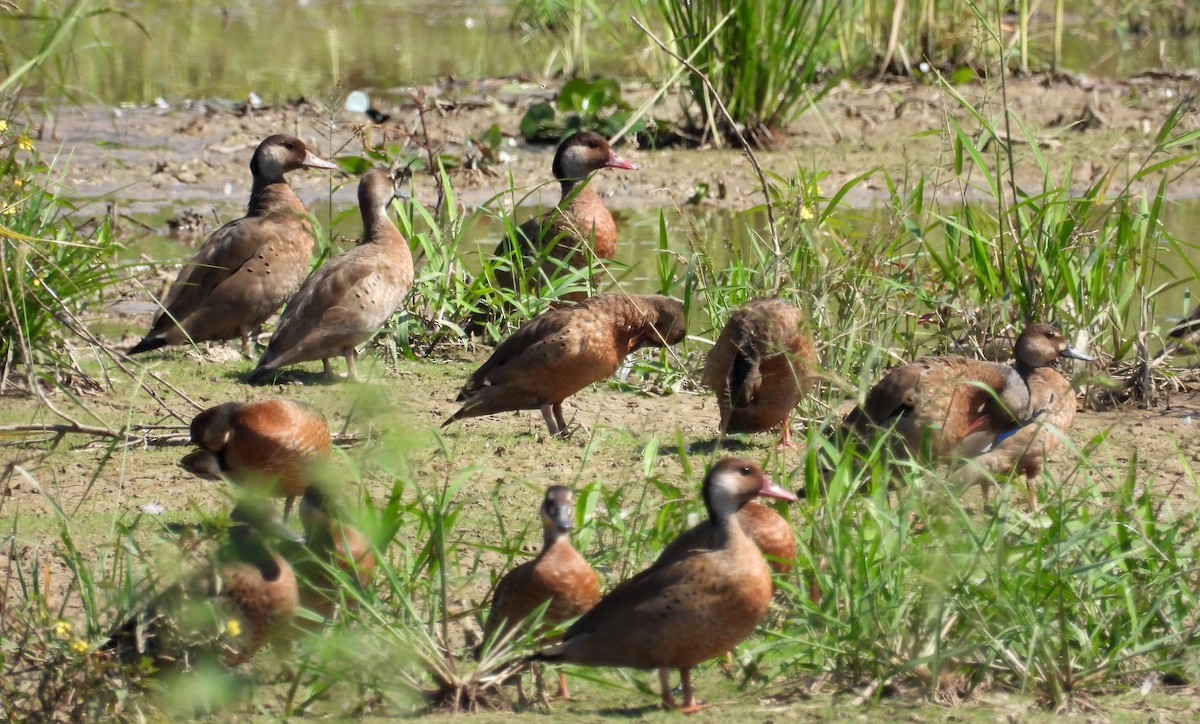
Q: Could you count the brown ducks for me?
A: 13